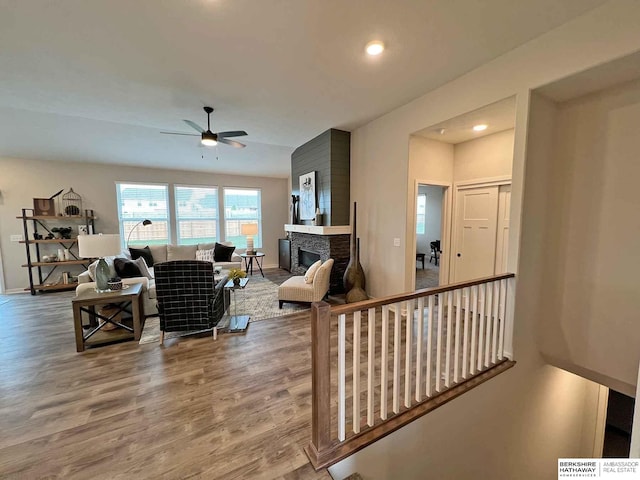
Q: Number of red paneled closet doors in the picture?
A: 0